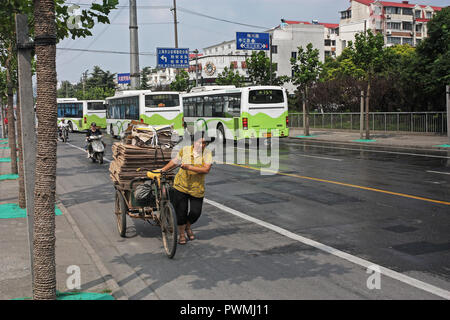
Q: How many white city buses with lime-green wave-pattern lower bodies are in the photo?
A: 3